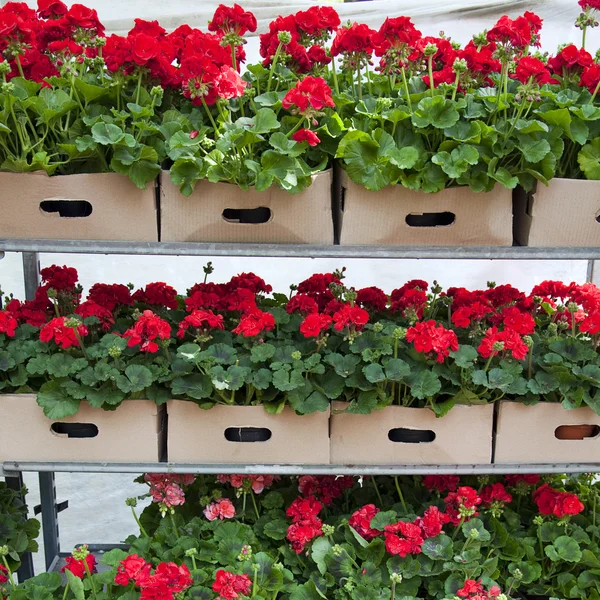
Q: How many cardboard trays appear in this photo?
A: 8